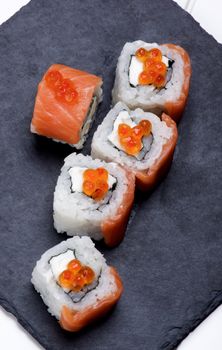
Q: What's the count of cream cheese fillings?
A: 4